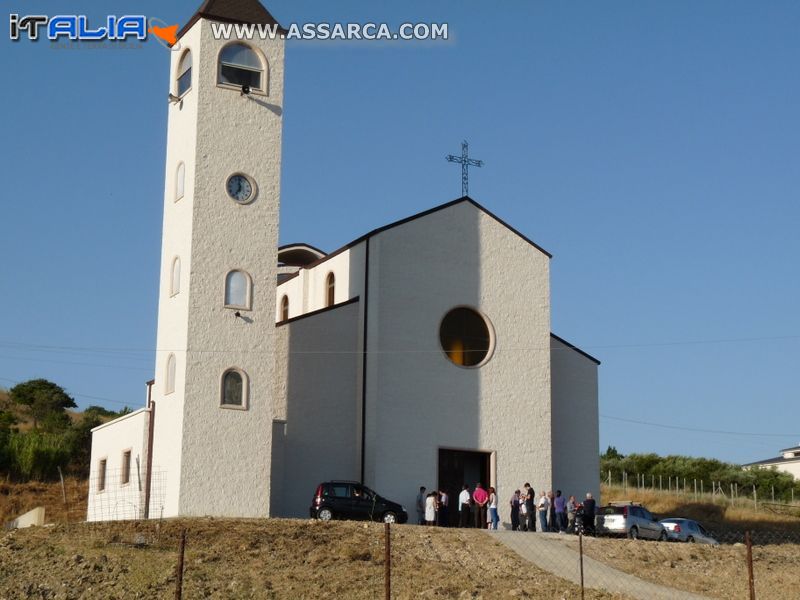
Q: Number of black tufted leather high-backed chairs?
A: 0